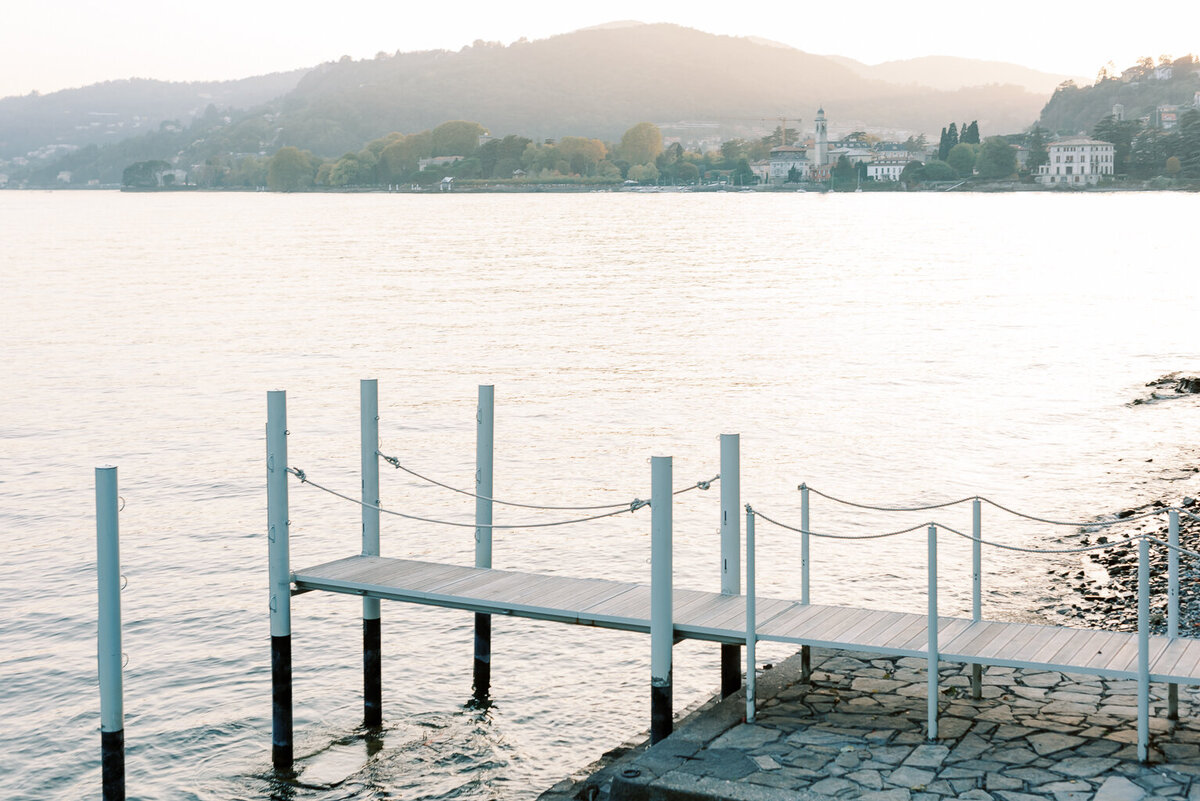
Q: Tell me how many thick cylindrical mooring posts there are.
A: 6